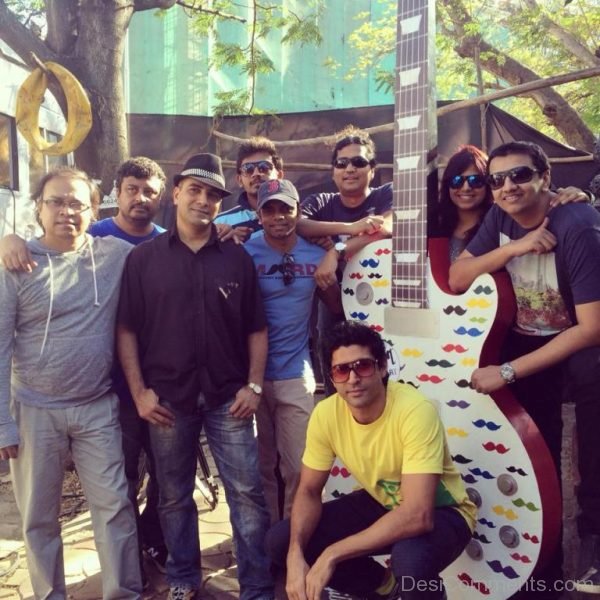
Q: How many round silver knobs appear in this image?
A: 5